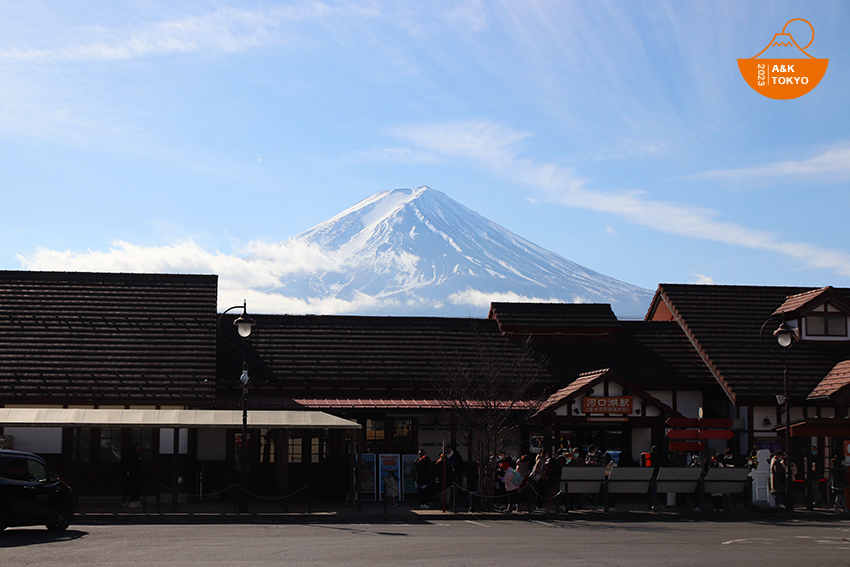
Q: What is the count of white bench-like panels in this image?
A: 4